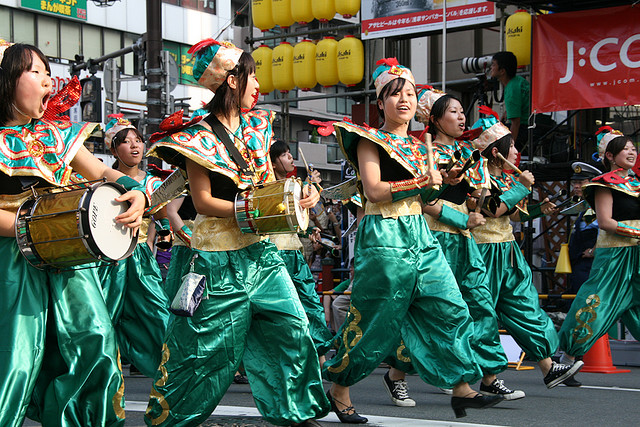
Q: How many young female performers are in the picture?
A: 8